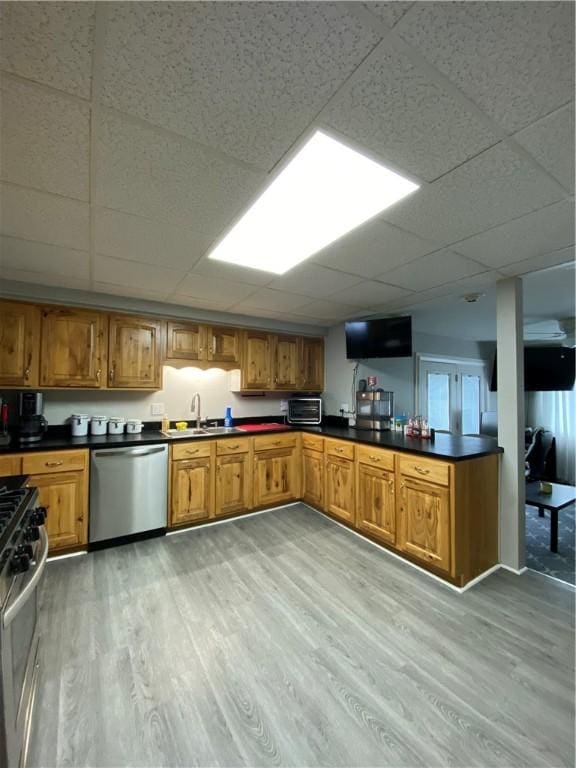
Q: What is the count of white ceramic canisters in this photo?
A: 4